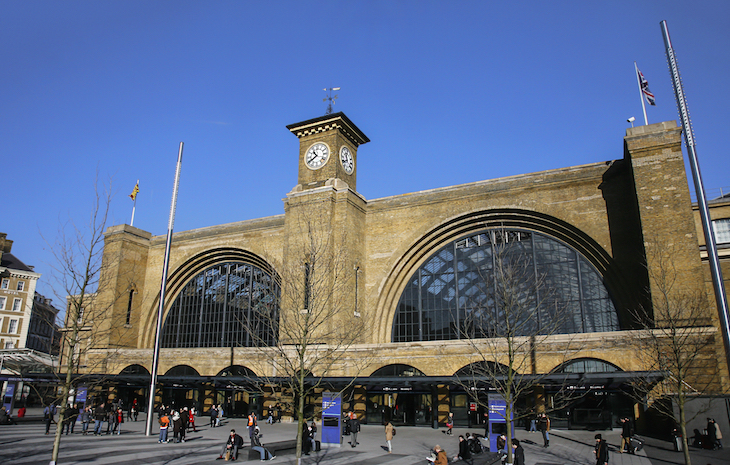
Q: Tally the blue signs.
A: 4